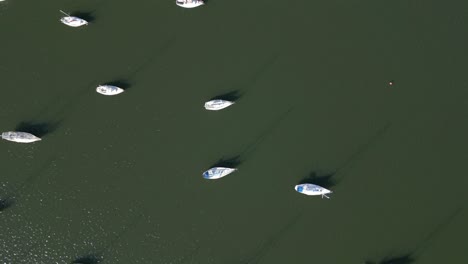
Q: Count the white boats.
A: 7